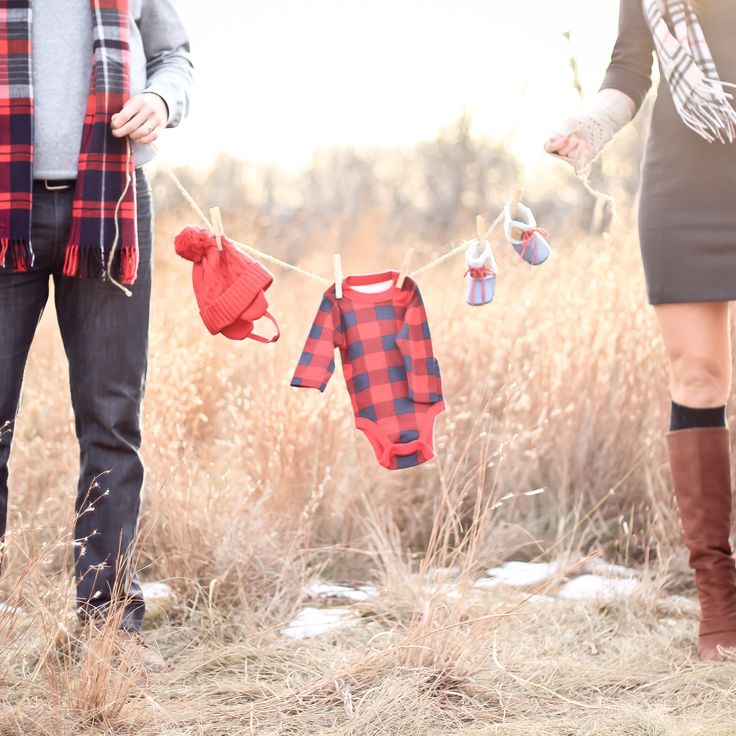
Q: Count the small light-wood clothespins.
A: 5